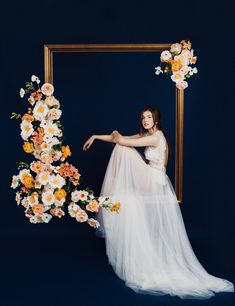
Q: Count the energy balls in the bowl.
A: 0